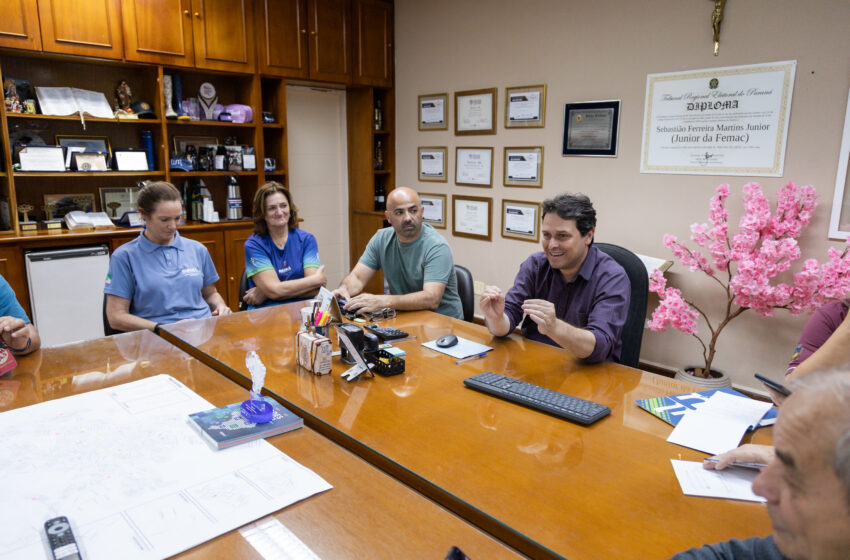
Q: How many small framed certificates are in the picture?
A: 9